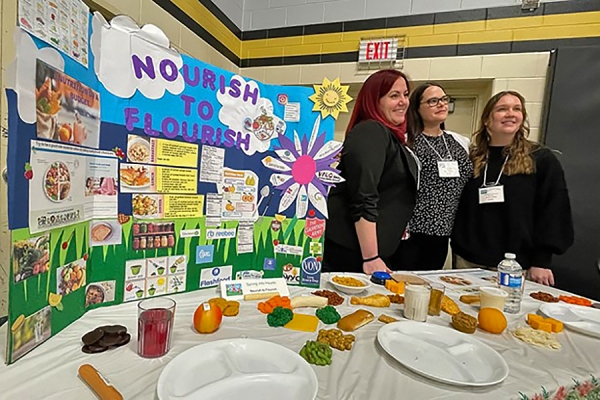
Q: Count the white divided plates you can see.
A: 3